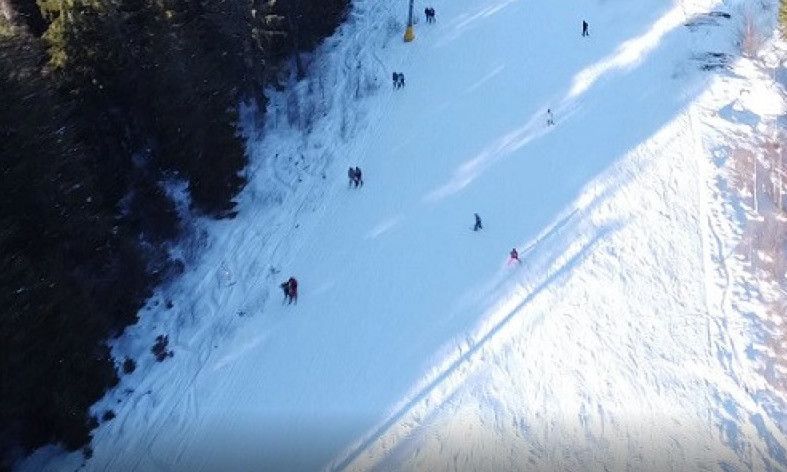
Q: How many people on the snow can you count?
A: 12